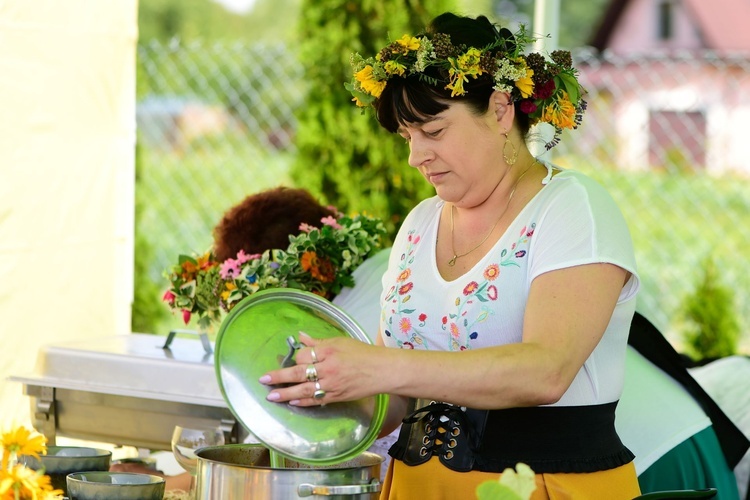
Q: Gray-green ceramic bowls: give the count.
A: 2